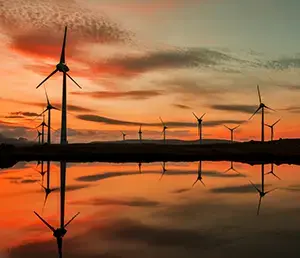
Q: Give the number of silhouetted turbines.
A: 11